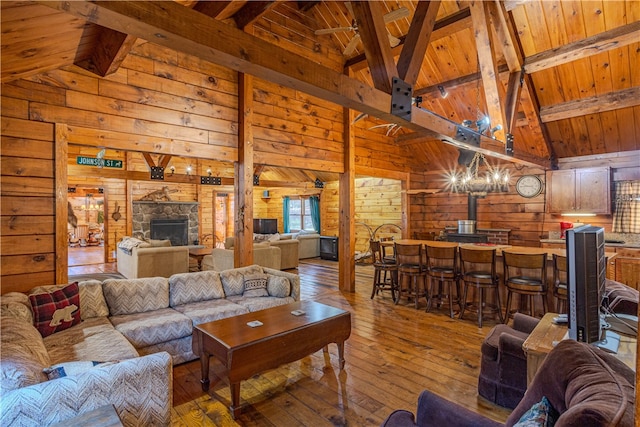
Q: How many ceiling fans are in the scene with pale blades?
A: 1